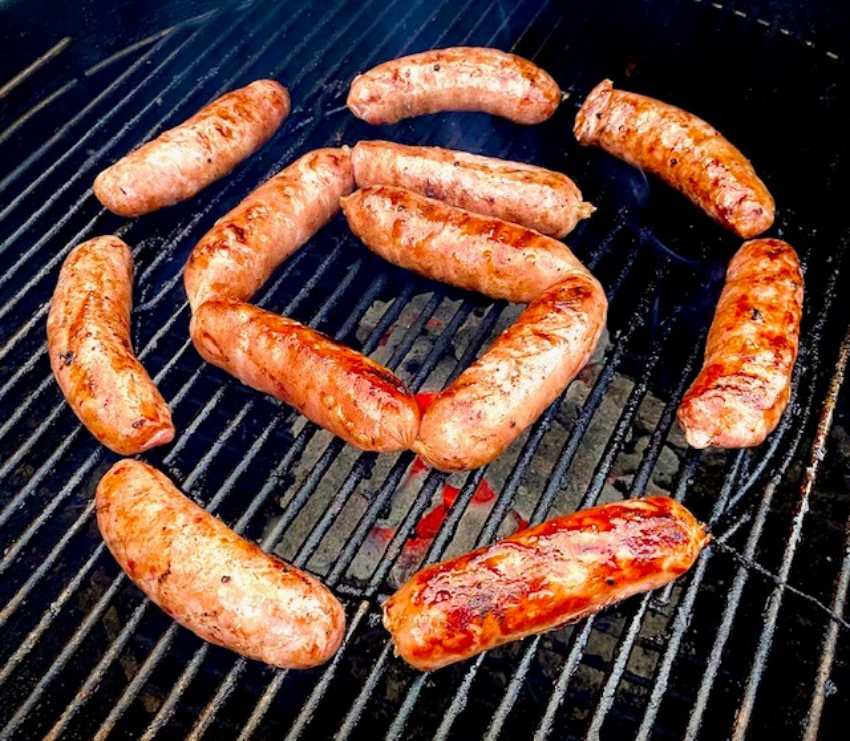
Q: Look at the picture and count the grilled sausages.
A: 12